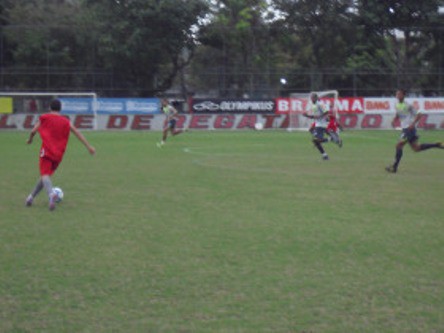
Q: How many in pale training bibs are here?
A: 3